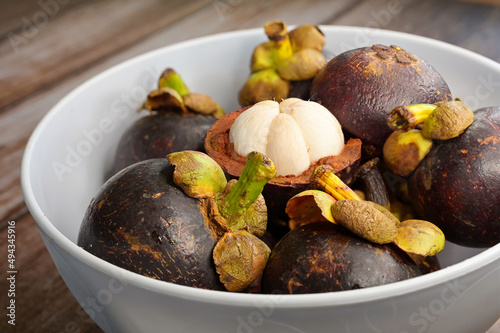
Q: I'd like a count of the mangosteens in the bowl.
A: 7